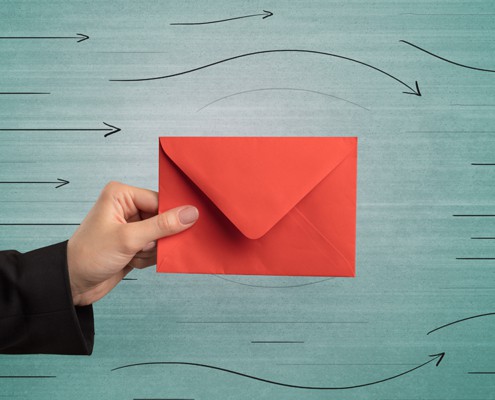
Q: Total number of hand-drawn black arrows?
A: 6